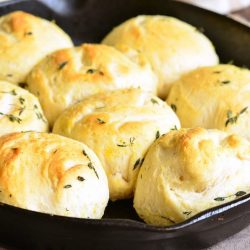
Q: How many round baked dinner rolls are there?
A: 8